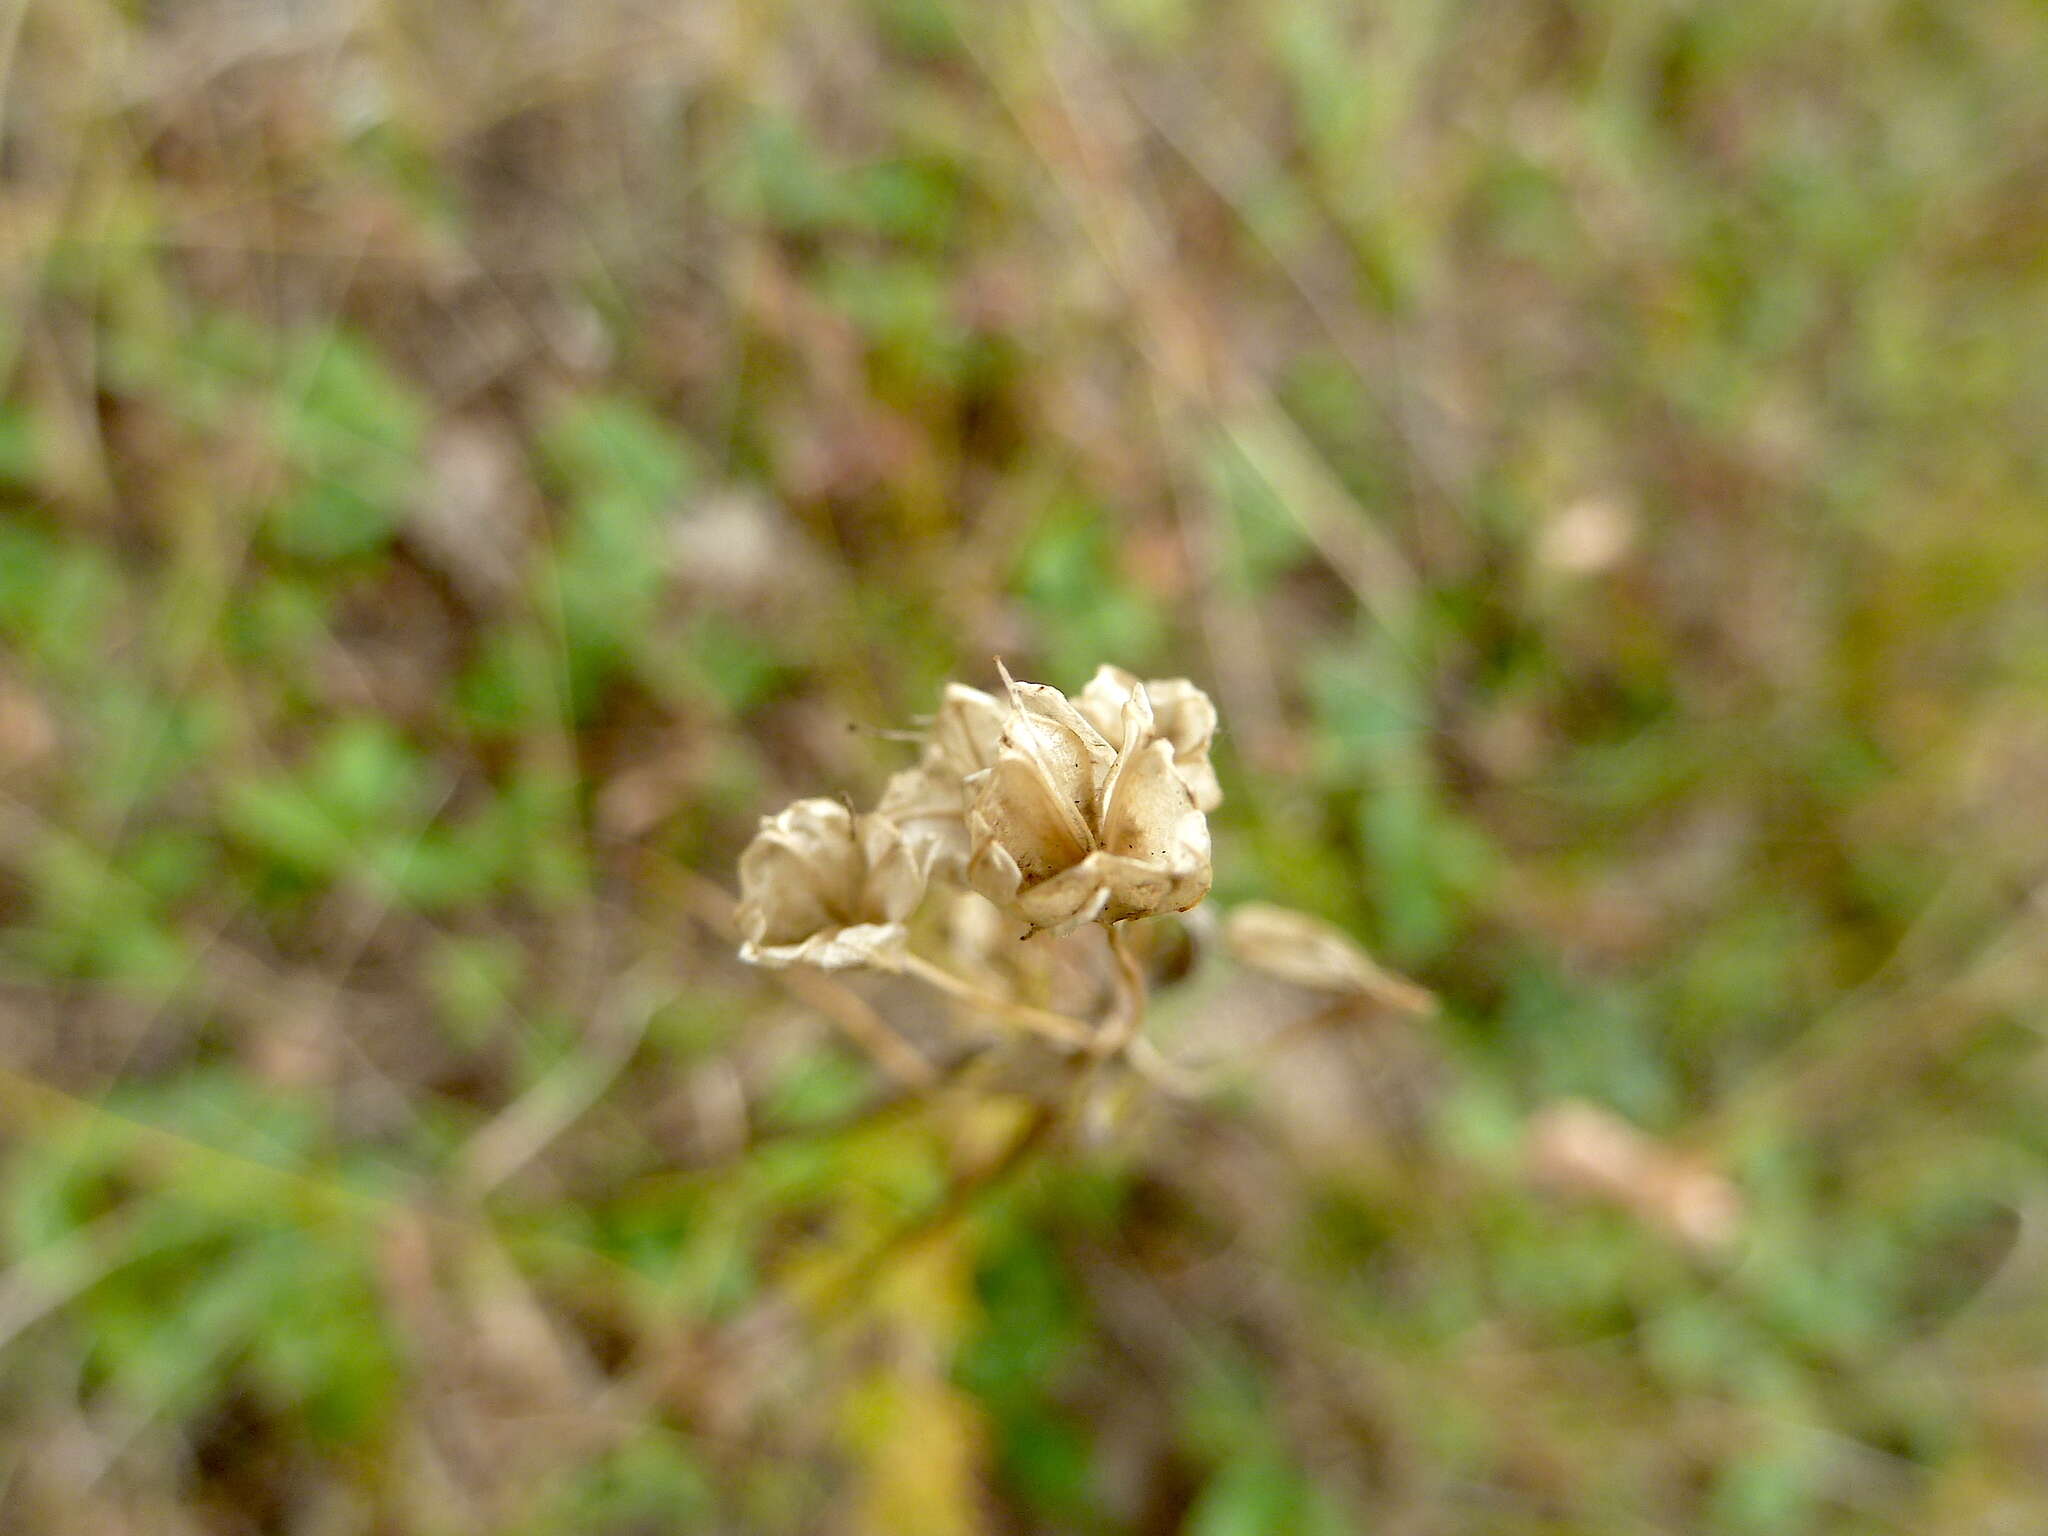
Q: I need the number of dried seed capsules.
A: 4